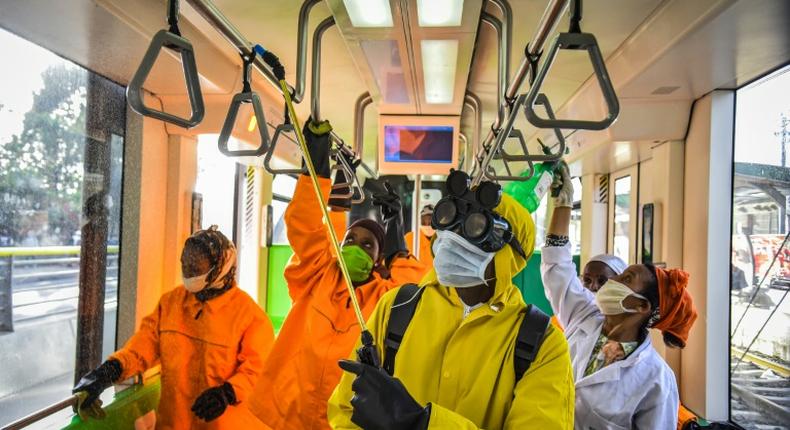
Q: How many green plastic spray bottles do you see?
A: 1